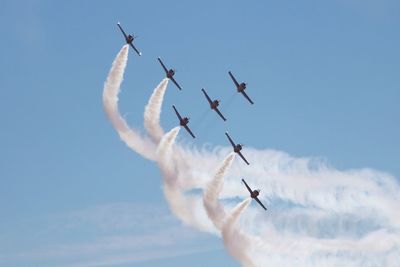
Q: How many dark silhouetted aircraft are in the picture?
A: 7